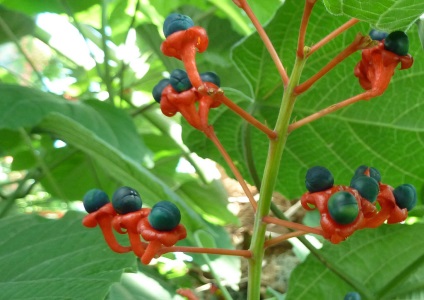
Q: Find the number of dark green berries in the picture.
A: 15